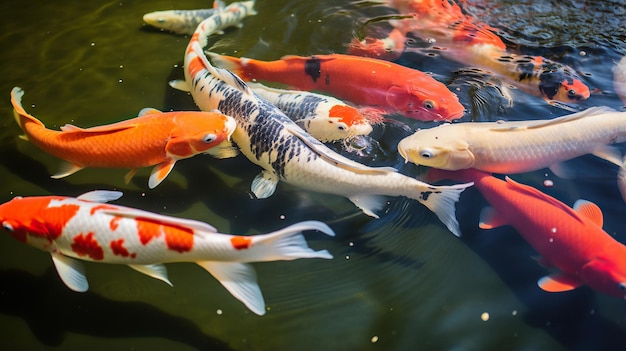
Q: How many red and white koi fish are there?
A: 1